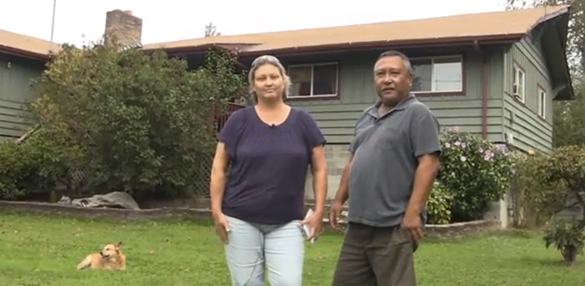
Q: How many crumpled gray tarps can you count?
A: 1